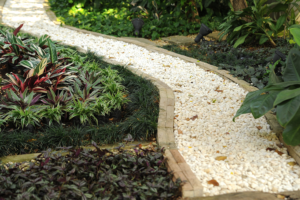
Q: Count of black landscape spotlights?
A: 3